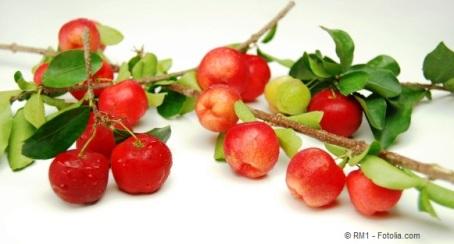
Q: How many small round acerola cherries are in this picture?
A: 15